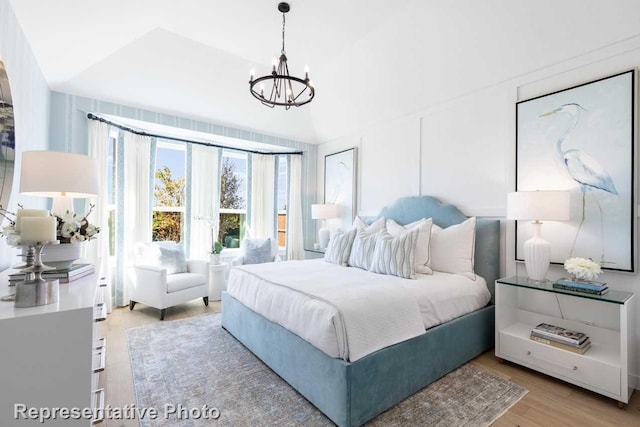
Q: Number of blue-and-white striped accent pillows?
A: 3